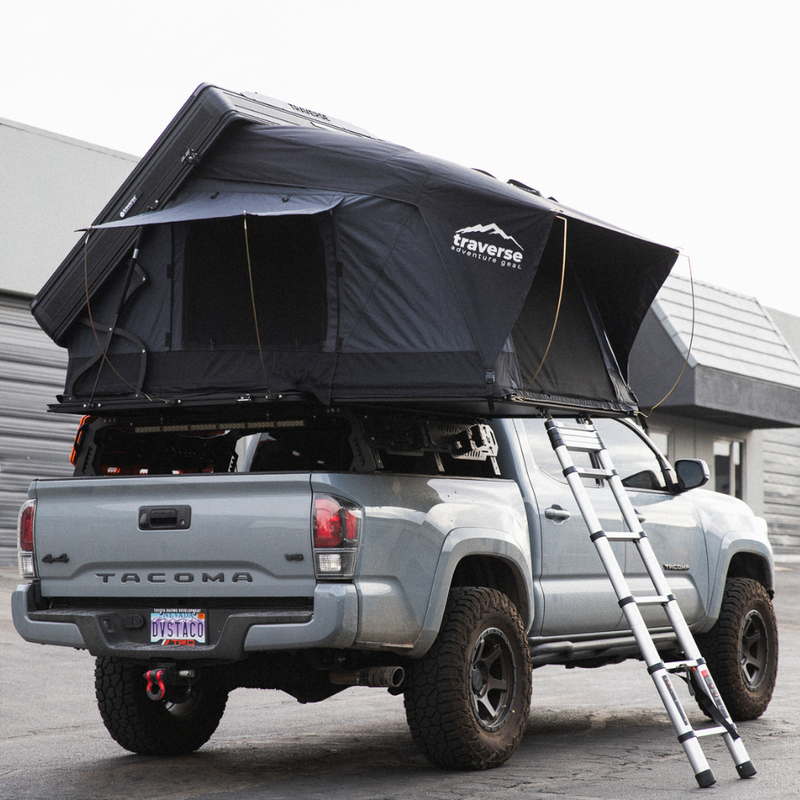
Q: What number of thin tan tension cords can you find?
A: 4